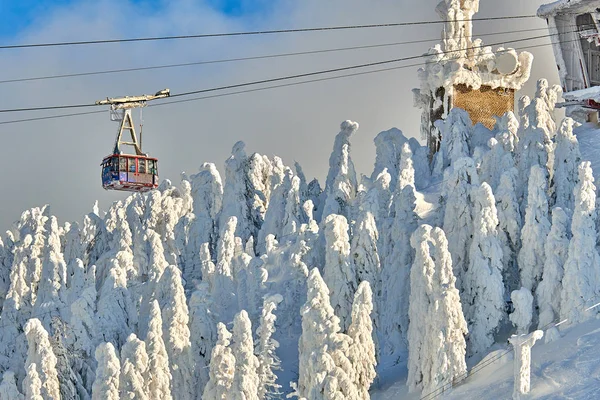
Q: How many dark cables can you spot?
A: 4